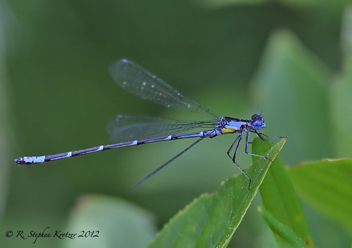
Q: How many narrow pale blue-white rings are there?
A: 5